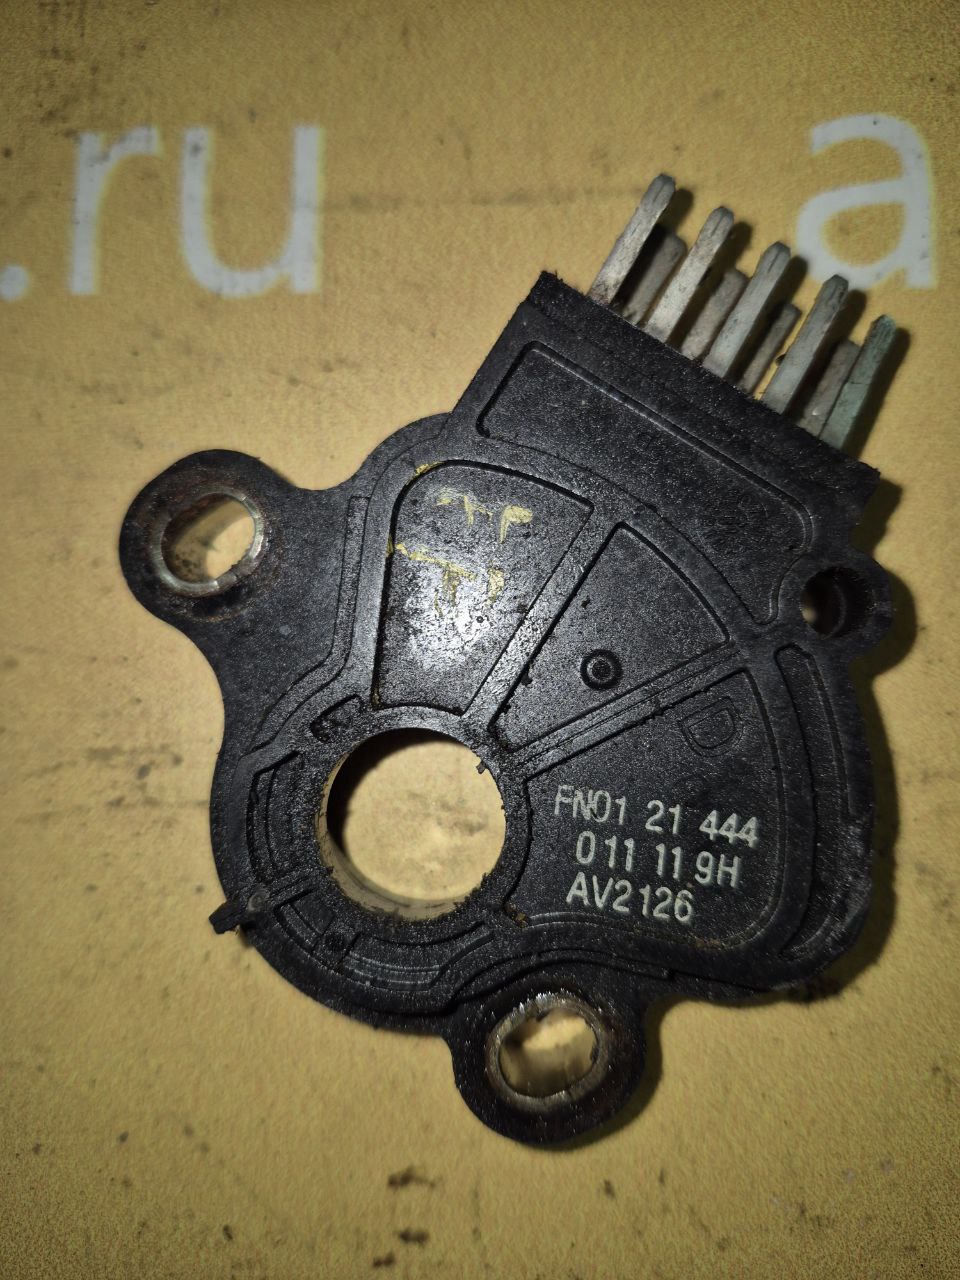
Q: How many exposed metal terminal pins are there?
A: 9